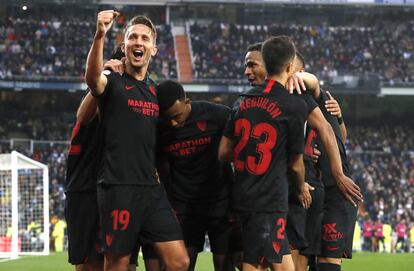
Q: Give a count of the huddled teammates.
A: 6